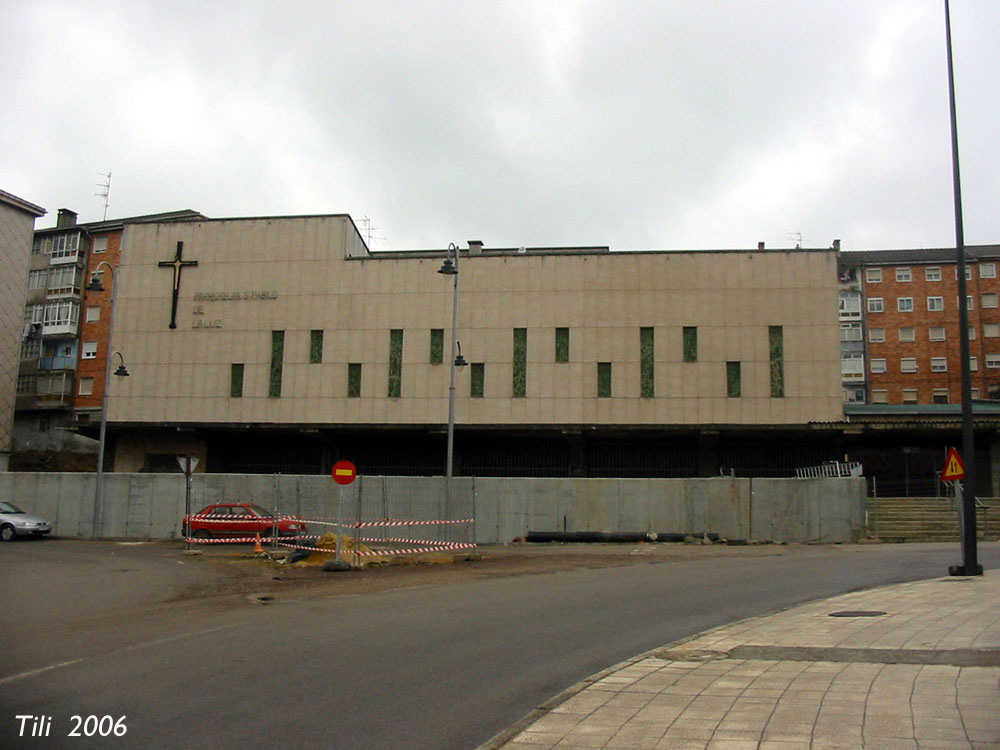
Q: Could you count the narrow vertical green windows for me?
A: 14